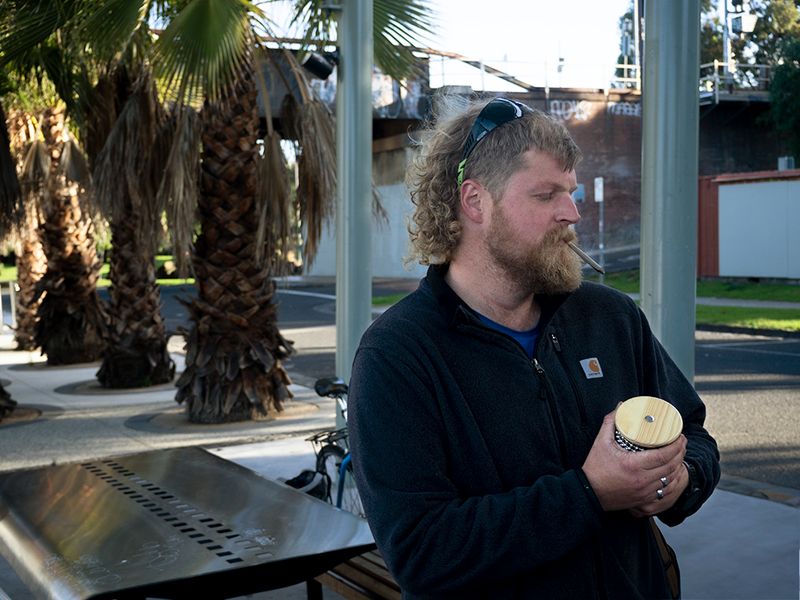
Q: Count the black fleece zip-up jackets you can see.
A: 1